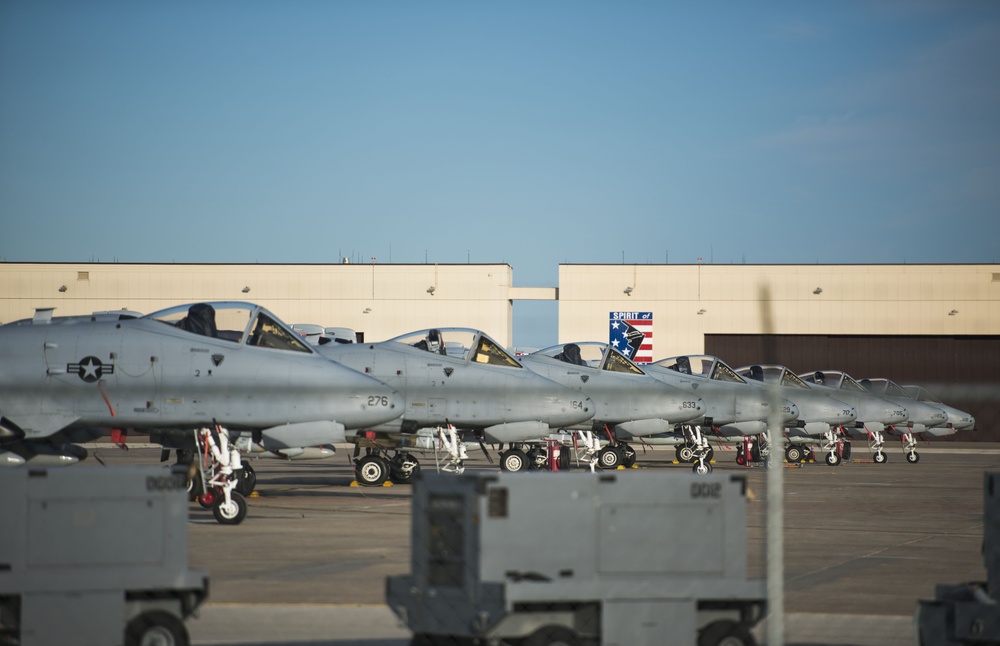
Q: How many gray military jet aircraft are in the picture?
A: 8